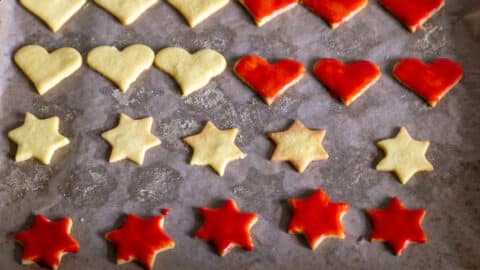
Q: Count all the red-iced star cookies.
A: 5